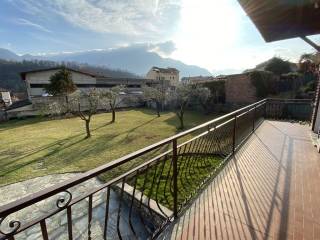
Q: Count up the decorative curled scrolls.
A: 2